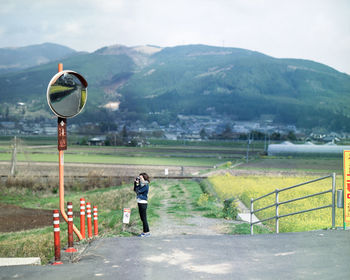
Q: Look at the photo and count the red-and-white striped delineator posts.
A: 5